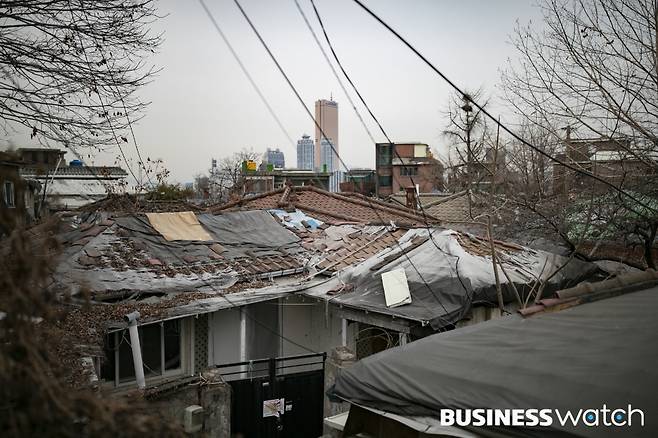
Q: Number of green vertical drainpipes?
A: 0